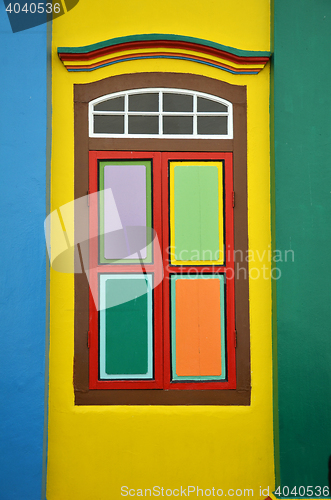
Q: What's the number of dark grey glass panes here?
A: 8